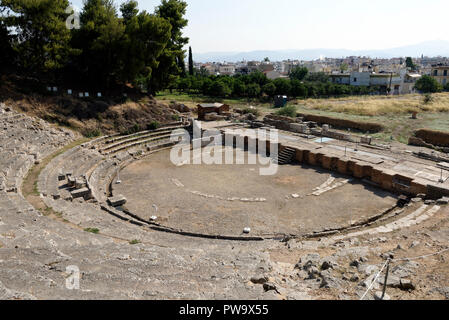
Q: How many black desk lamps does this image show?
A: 0